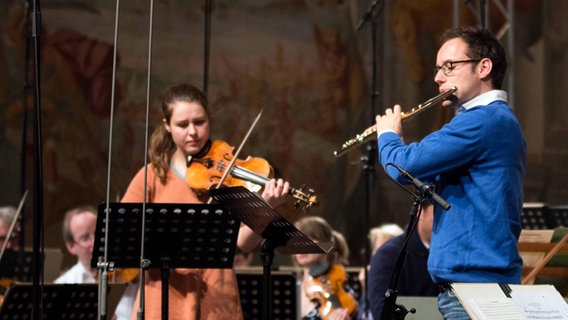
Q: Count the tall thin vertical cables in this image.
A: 2